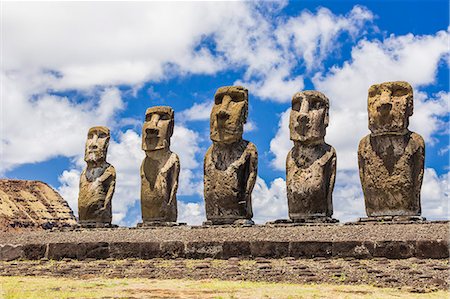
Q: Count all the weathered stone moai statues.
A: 5